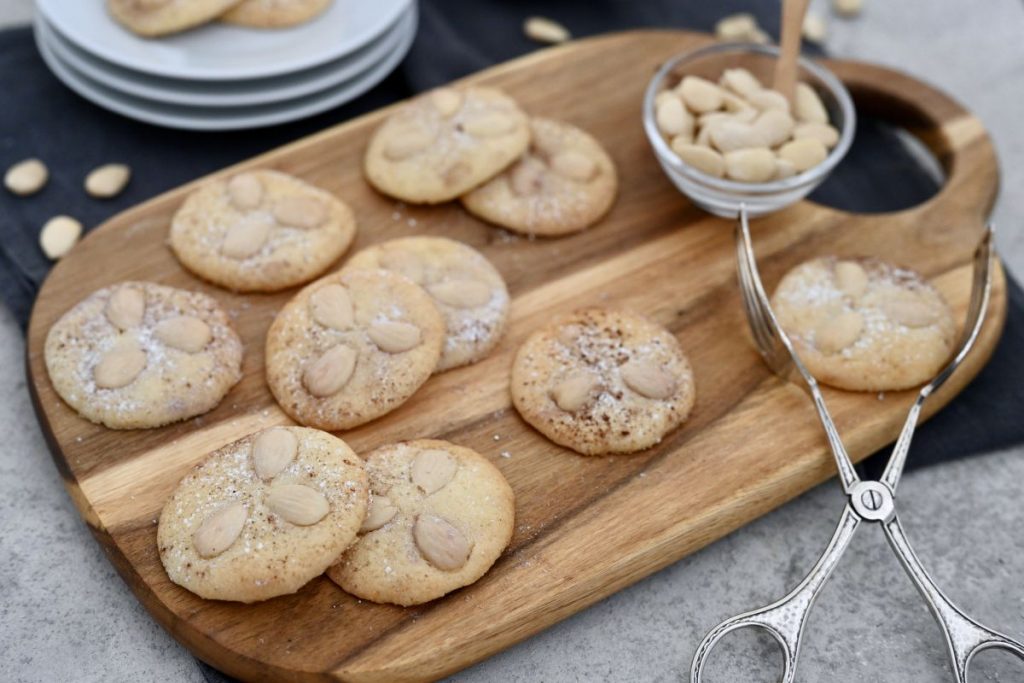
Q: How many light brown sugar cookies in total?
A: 12